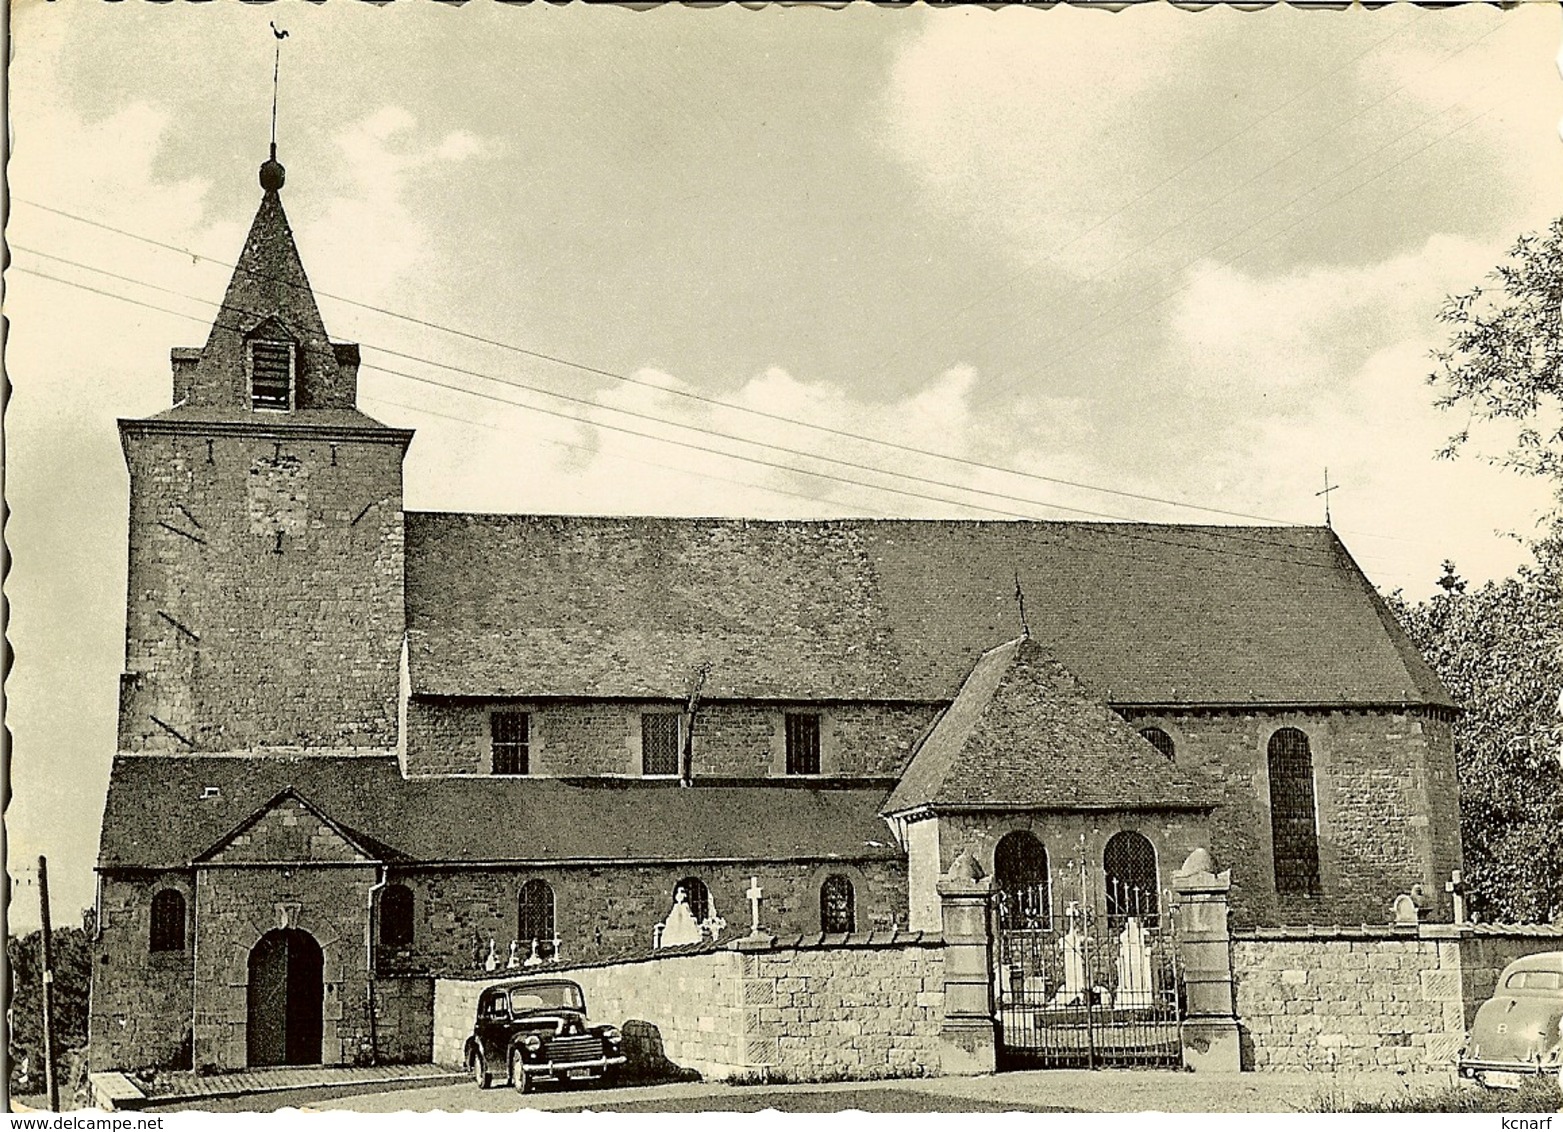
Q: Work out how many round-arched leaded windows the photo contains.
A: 9